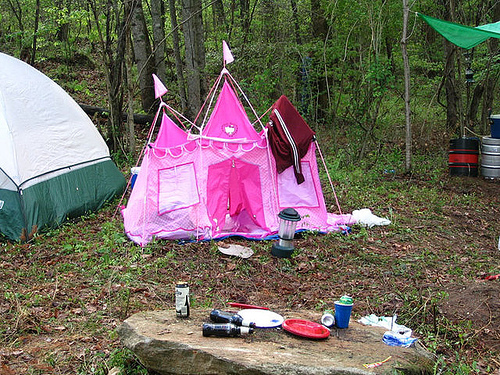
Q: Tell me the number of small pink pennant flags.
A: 2